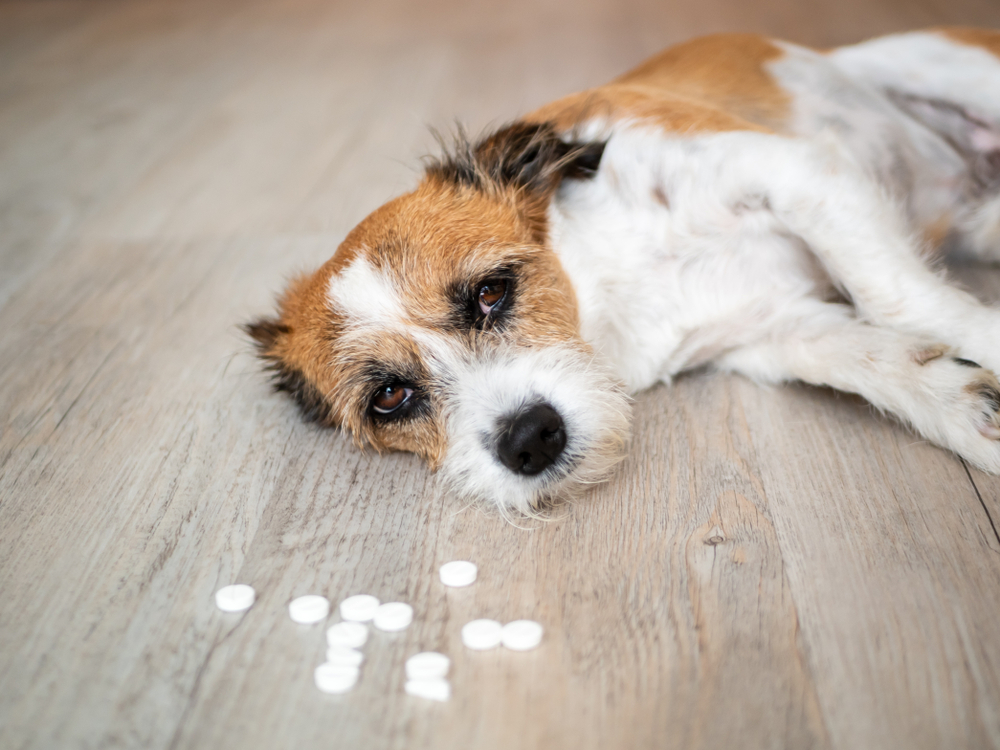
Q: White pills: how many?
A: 12